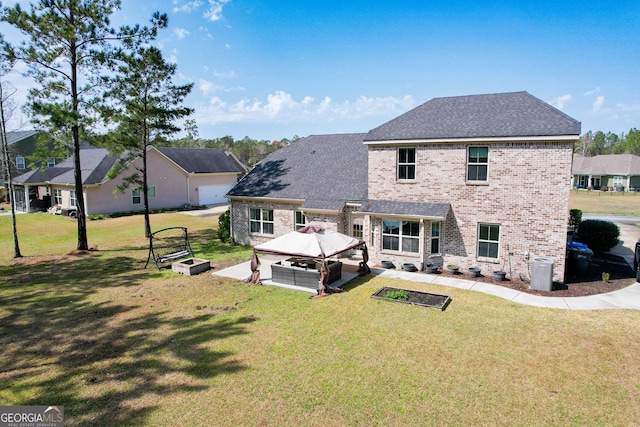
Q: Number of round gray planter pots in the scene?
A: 6